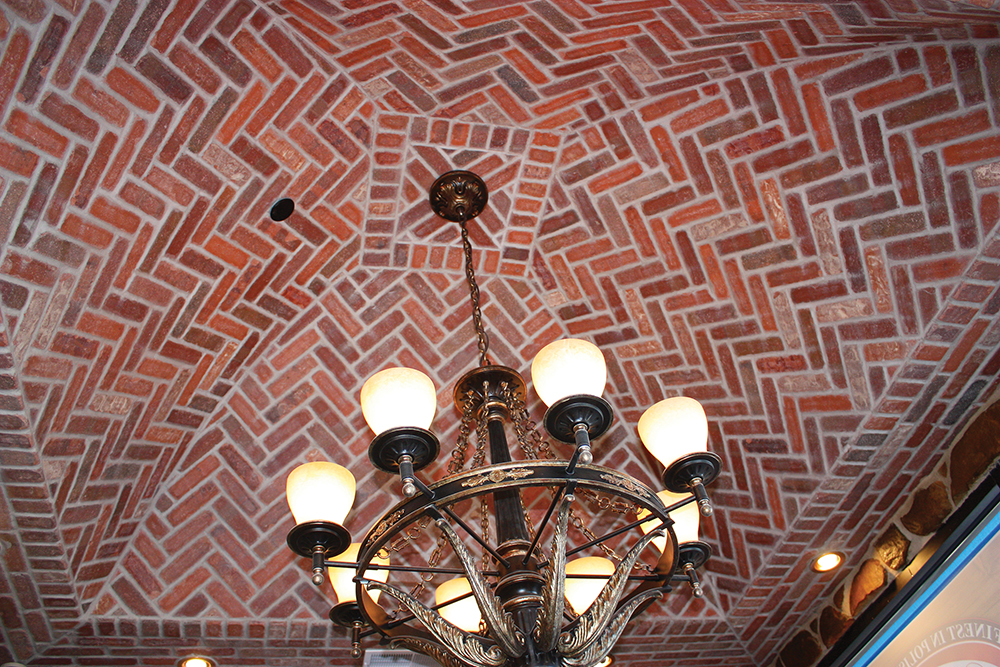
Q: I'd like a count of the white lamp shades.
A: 8